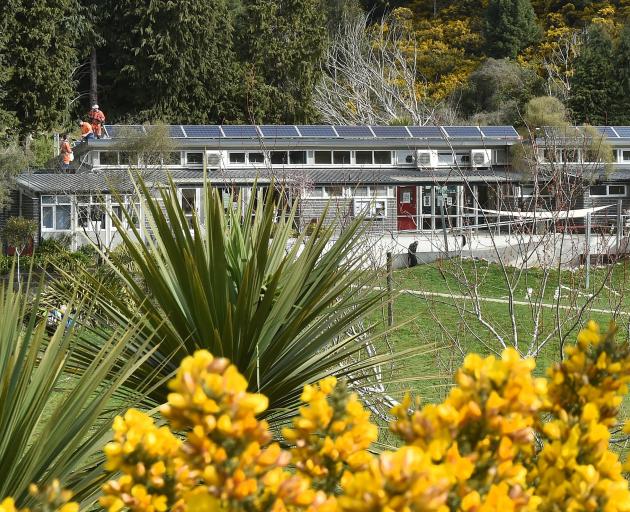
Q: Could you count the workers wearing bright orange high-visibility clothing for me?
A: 3